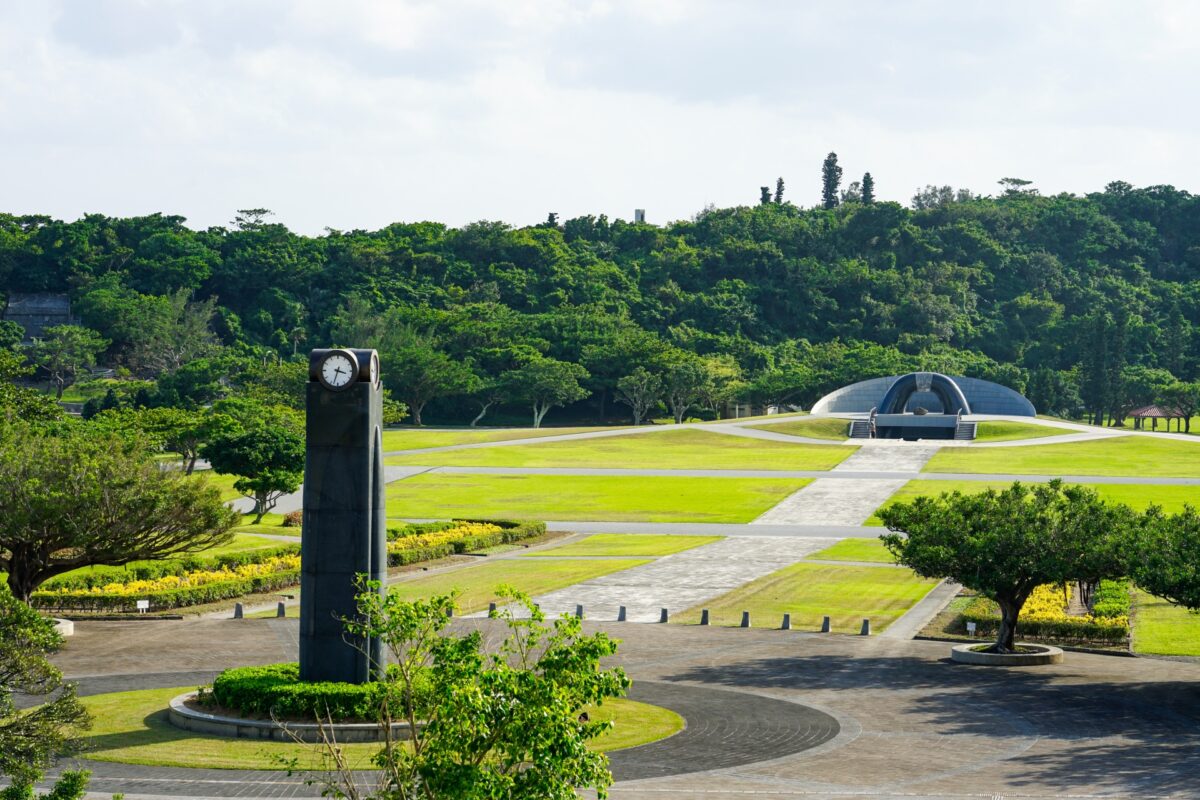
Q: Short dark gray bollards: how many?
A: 13